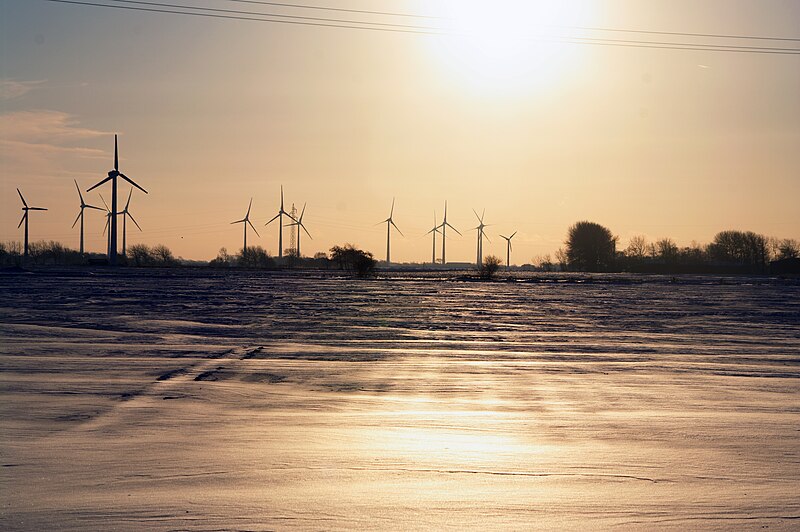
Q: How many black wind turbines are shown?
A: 14